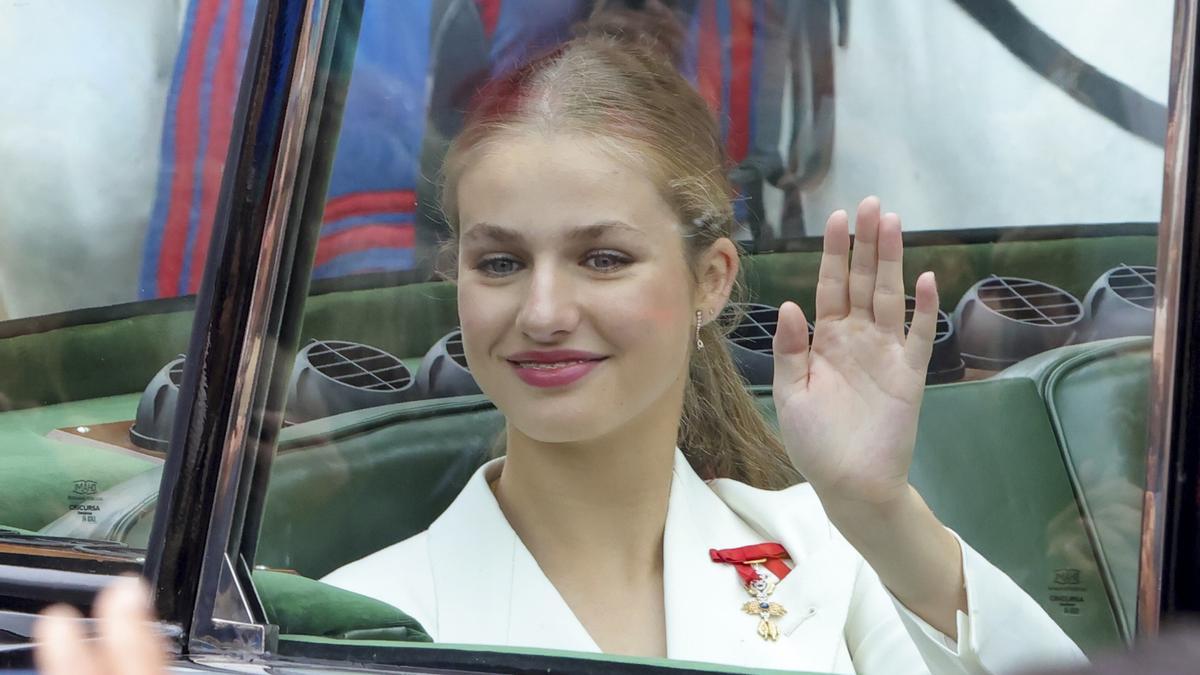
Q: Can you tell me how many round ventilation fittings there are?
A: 7